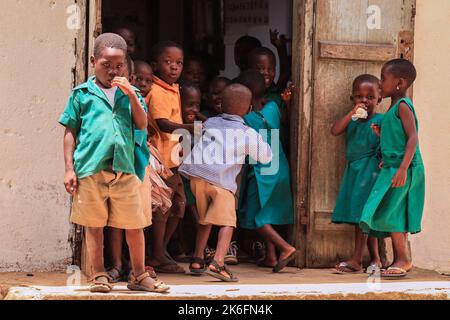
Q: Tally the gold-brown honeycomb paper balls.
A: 0